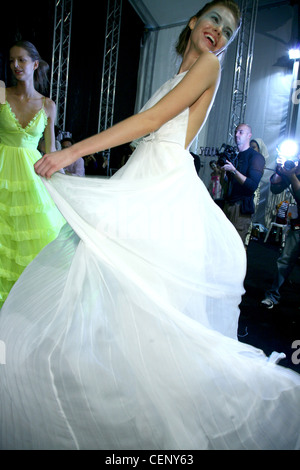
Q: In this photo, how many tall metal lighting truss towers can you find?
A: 3